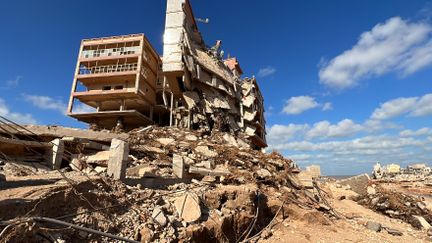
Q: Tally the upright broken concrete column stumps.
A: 3